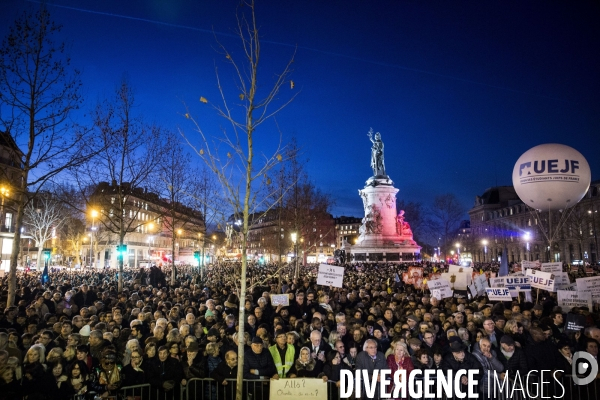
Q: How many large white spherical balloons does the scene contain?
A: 1